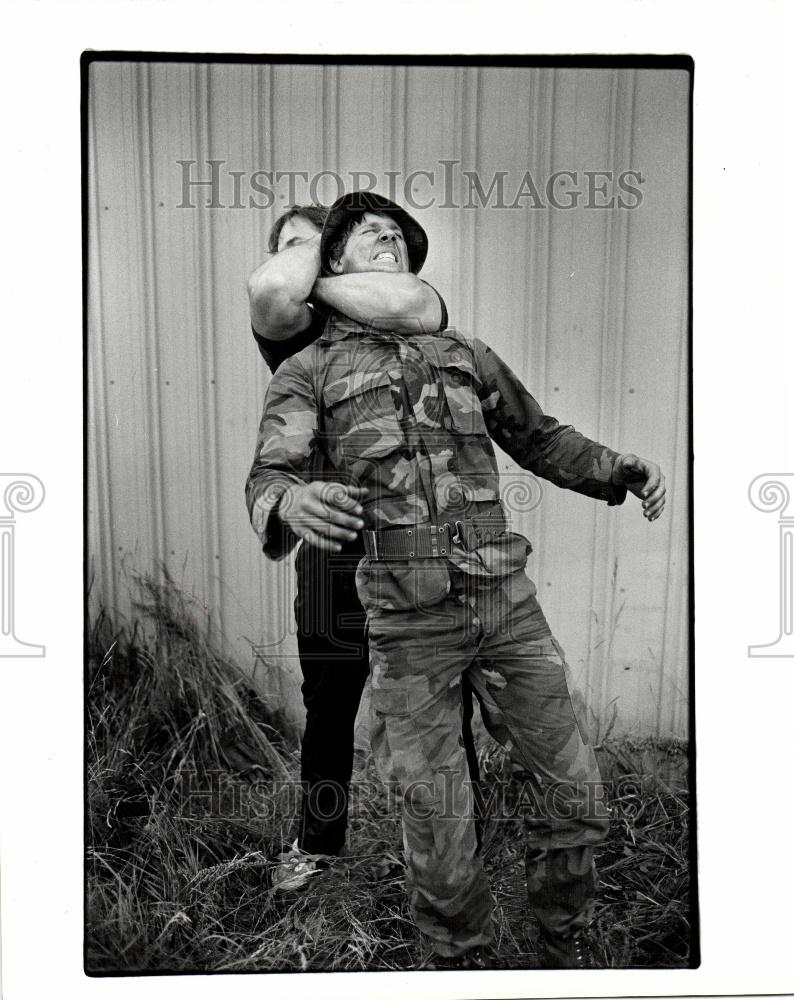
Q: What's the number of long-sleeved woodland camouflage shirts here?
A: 1